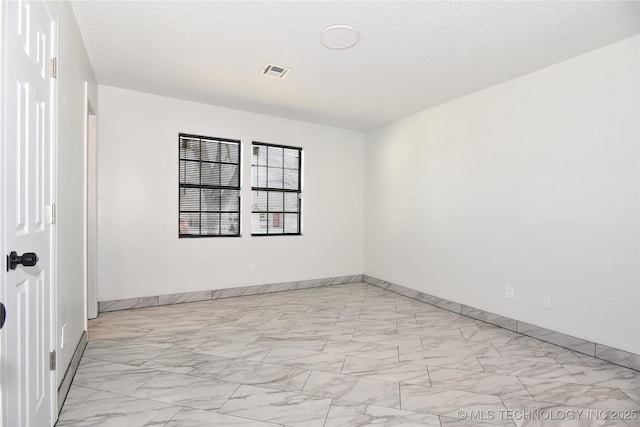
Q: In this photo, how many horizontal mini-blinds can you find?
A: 2